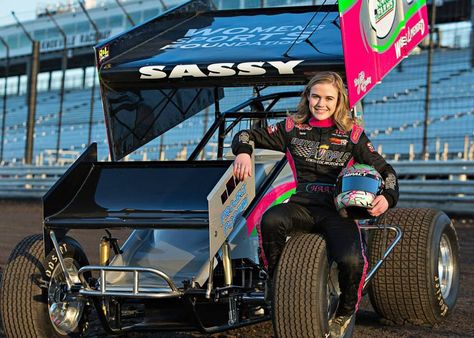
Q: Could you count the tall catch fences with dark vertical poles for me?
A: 1